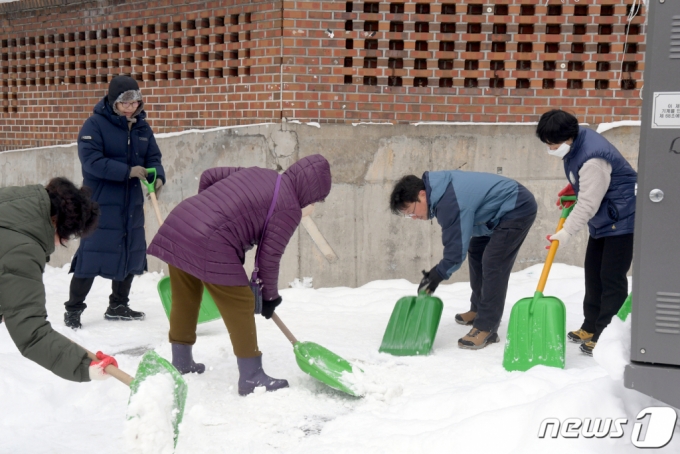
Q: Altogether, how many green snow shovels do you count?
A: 6